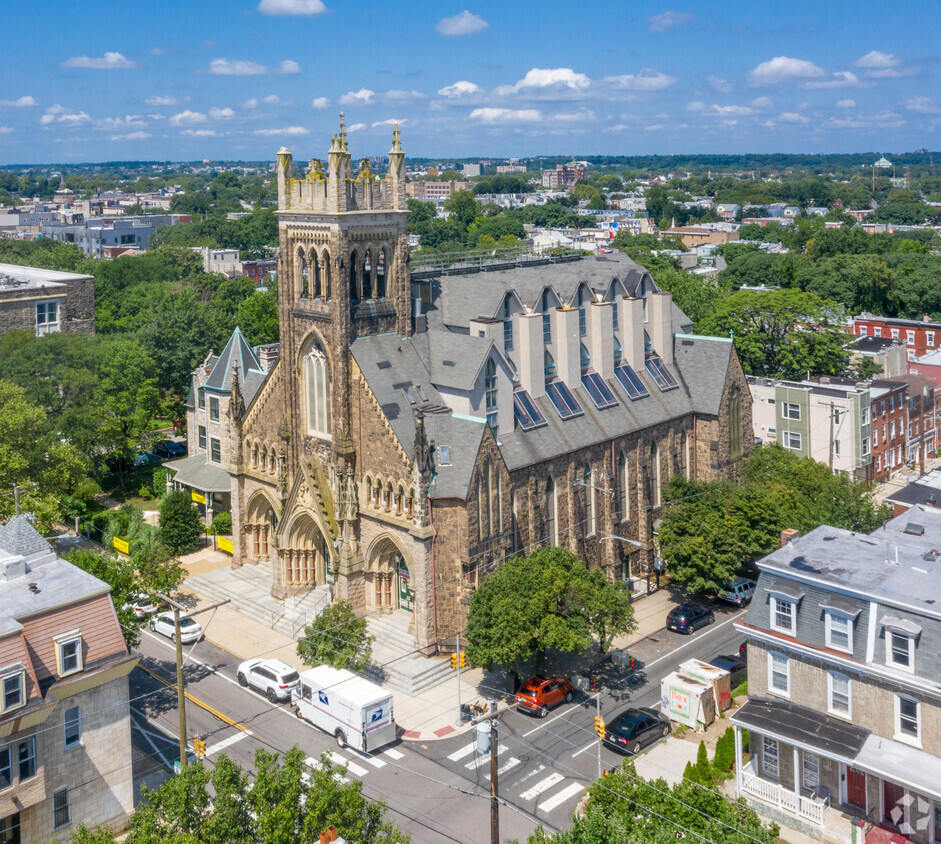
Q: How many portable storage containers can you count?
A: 2